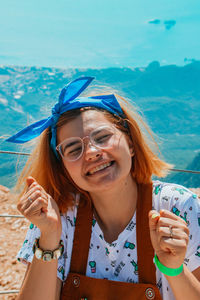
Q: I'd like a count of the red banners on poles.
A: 0